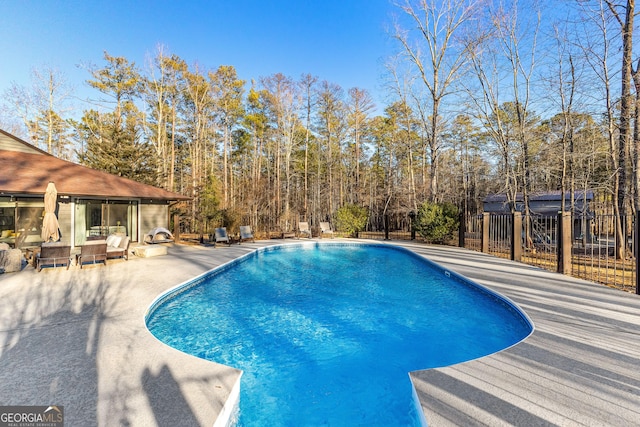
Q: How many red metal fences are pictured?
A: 0